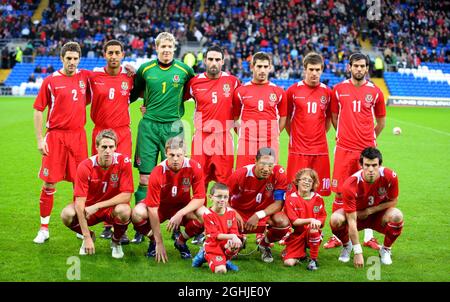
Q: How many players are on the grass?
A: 11